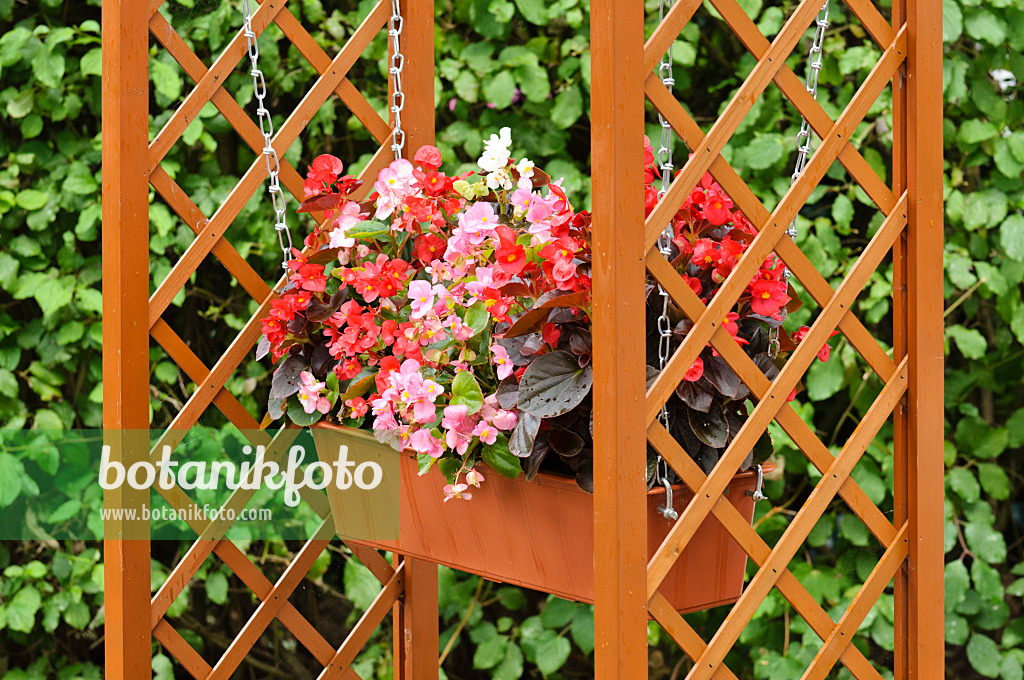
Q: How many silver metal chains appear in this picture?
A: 4